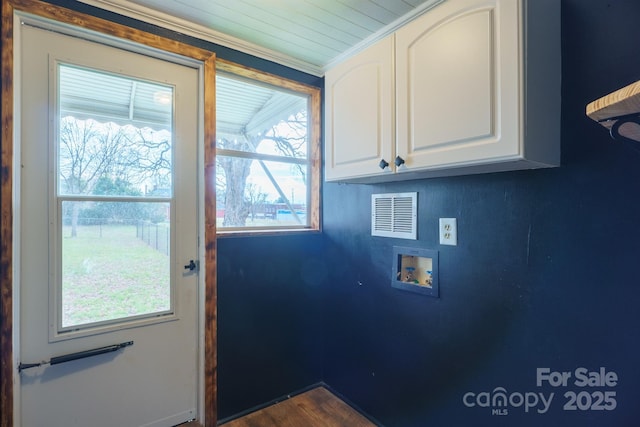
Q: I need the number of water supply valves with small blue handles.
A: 2